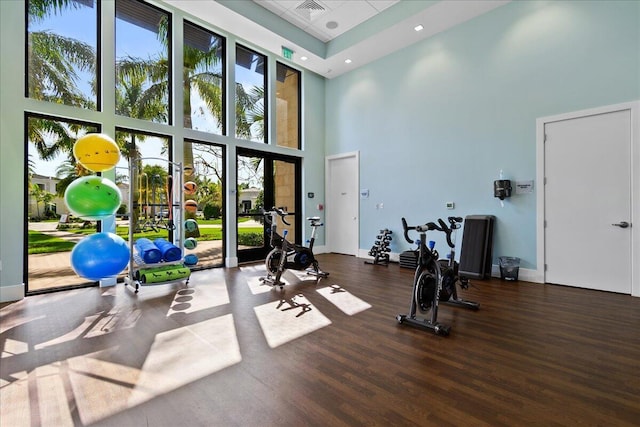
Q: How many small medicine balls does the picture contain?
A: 6